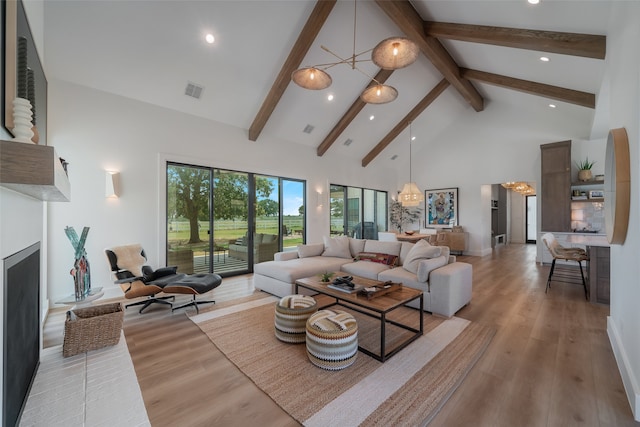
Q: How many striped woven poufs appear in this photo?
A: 2